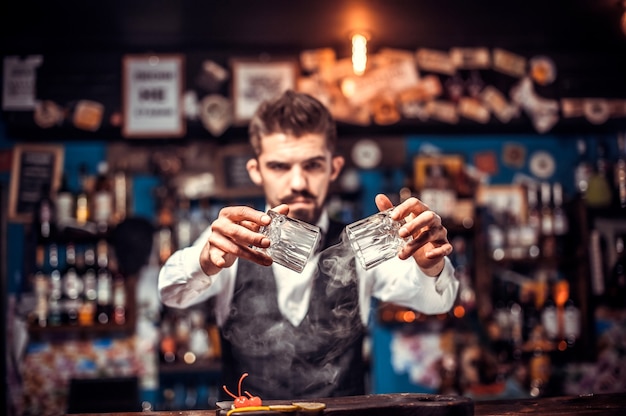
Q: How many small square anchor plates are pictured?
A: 0